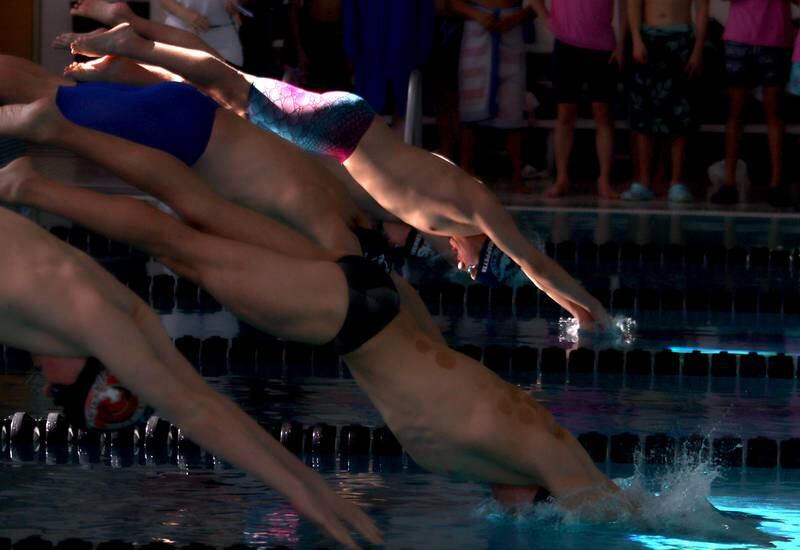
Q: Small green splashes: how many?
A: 0